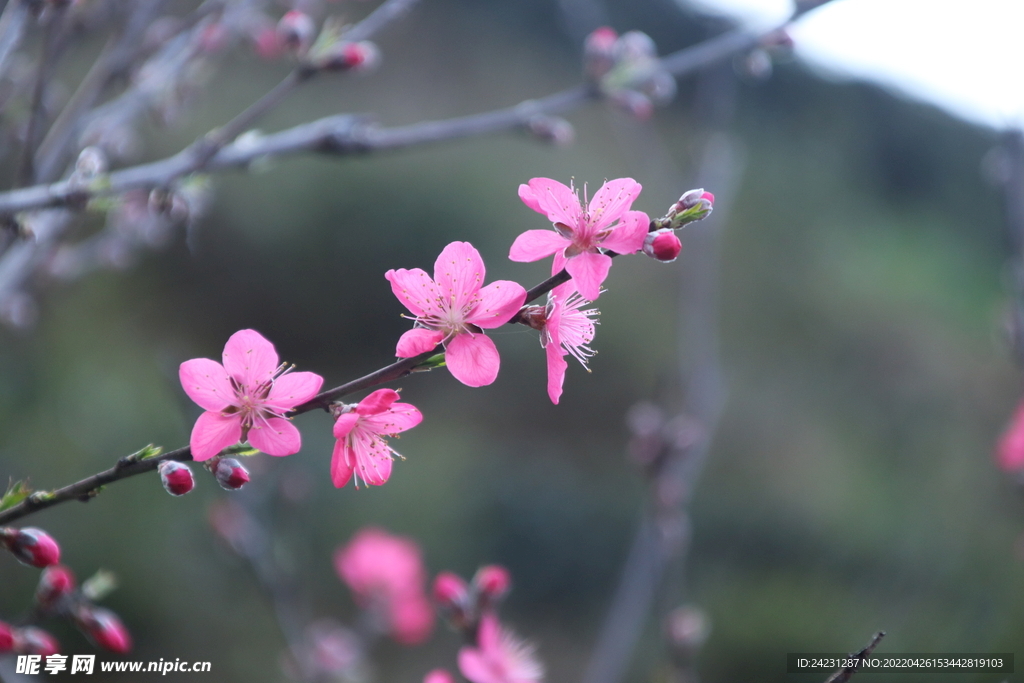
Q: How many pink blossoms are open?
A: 5